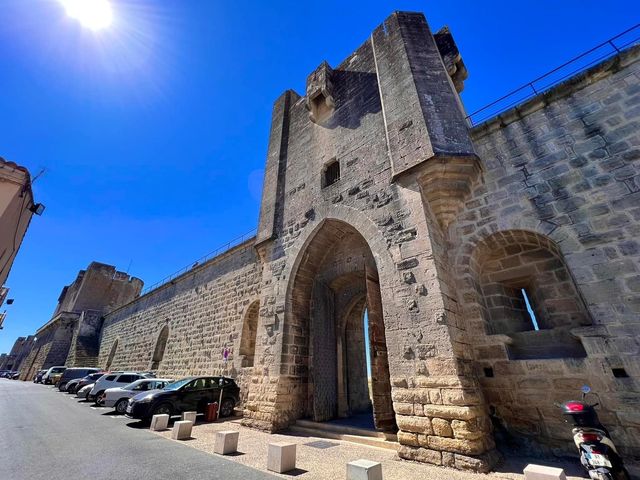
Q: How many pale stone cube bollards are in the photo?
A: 7